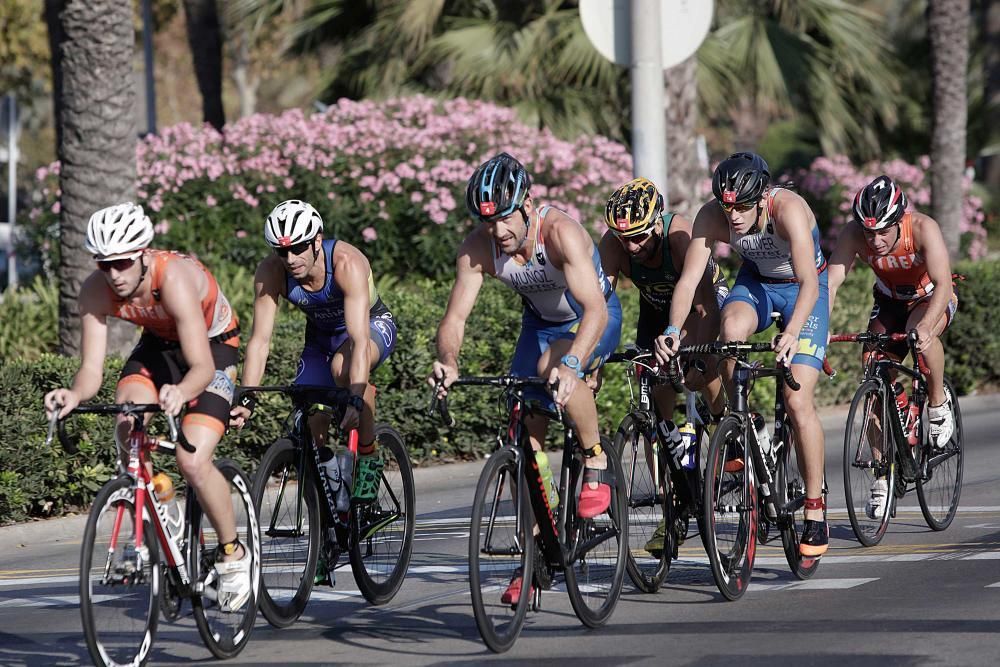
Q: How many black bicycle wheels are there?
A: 12